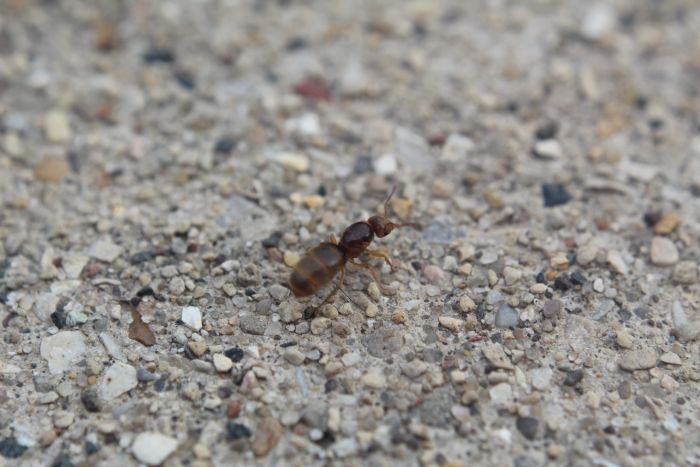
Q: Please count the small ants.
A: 1